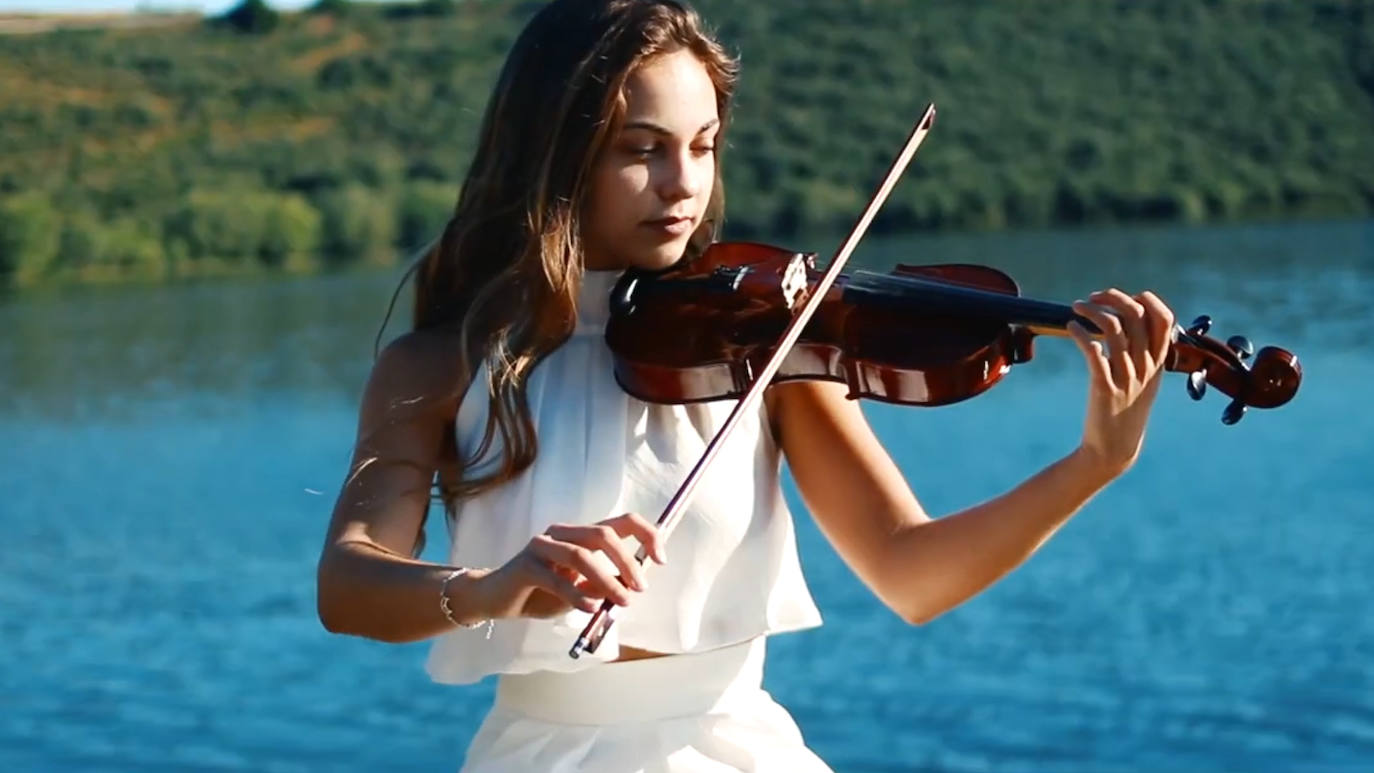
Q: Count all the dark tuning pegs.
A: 4